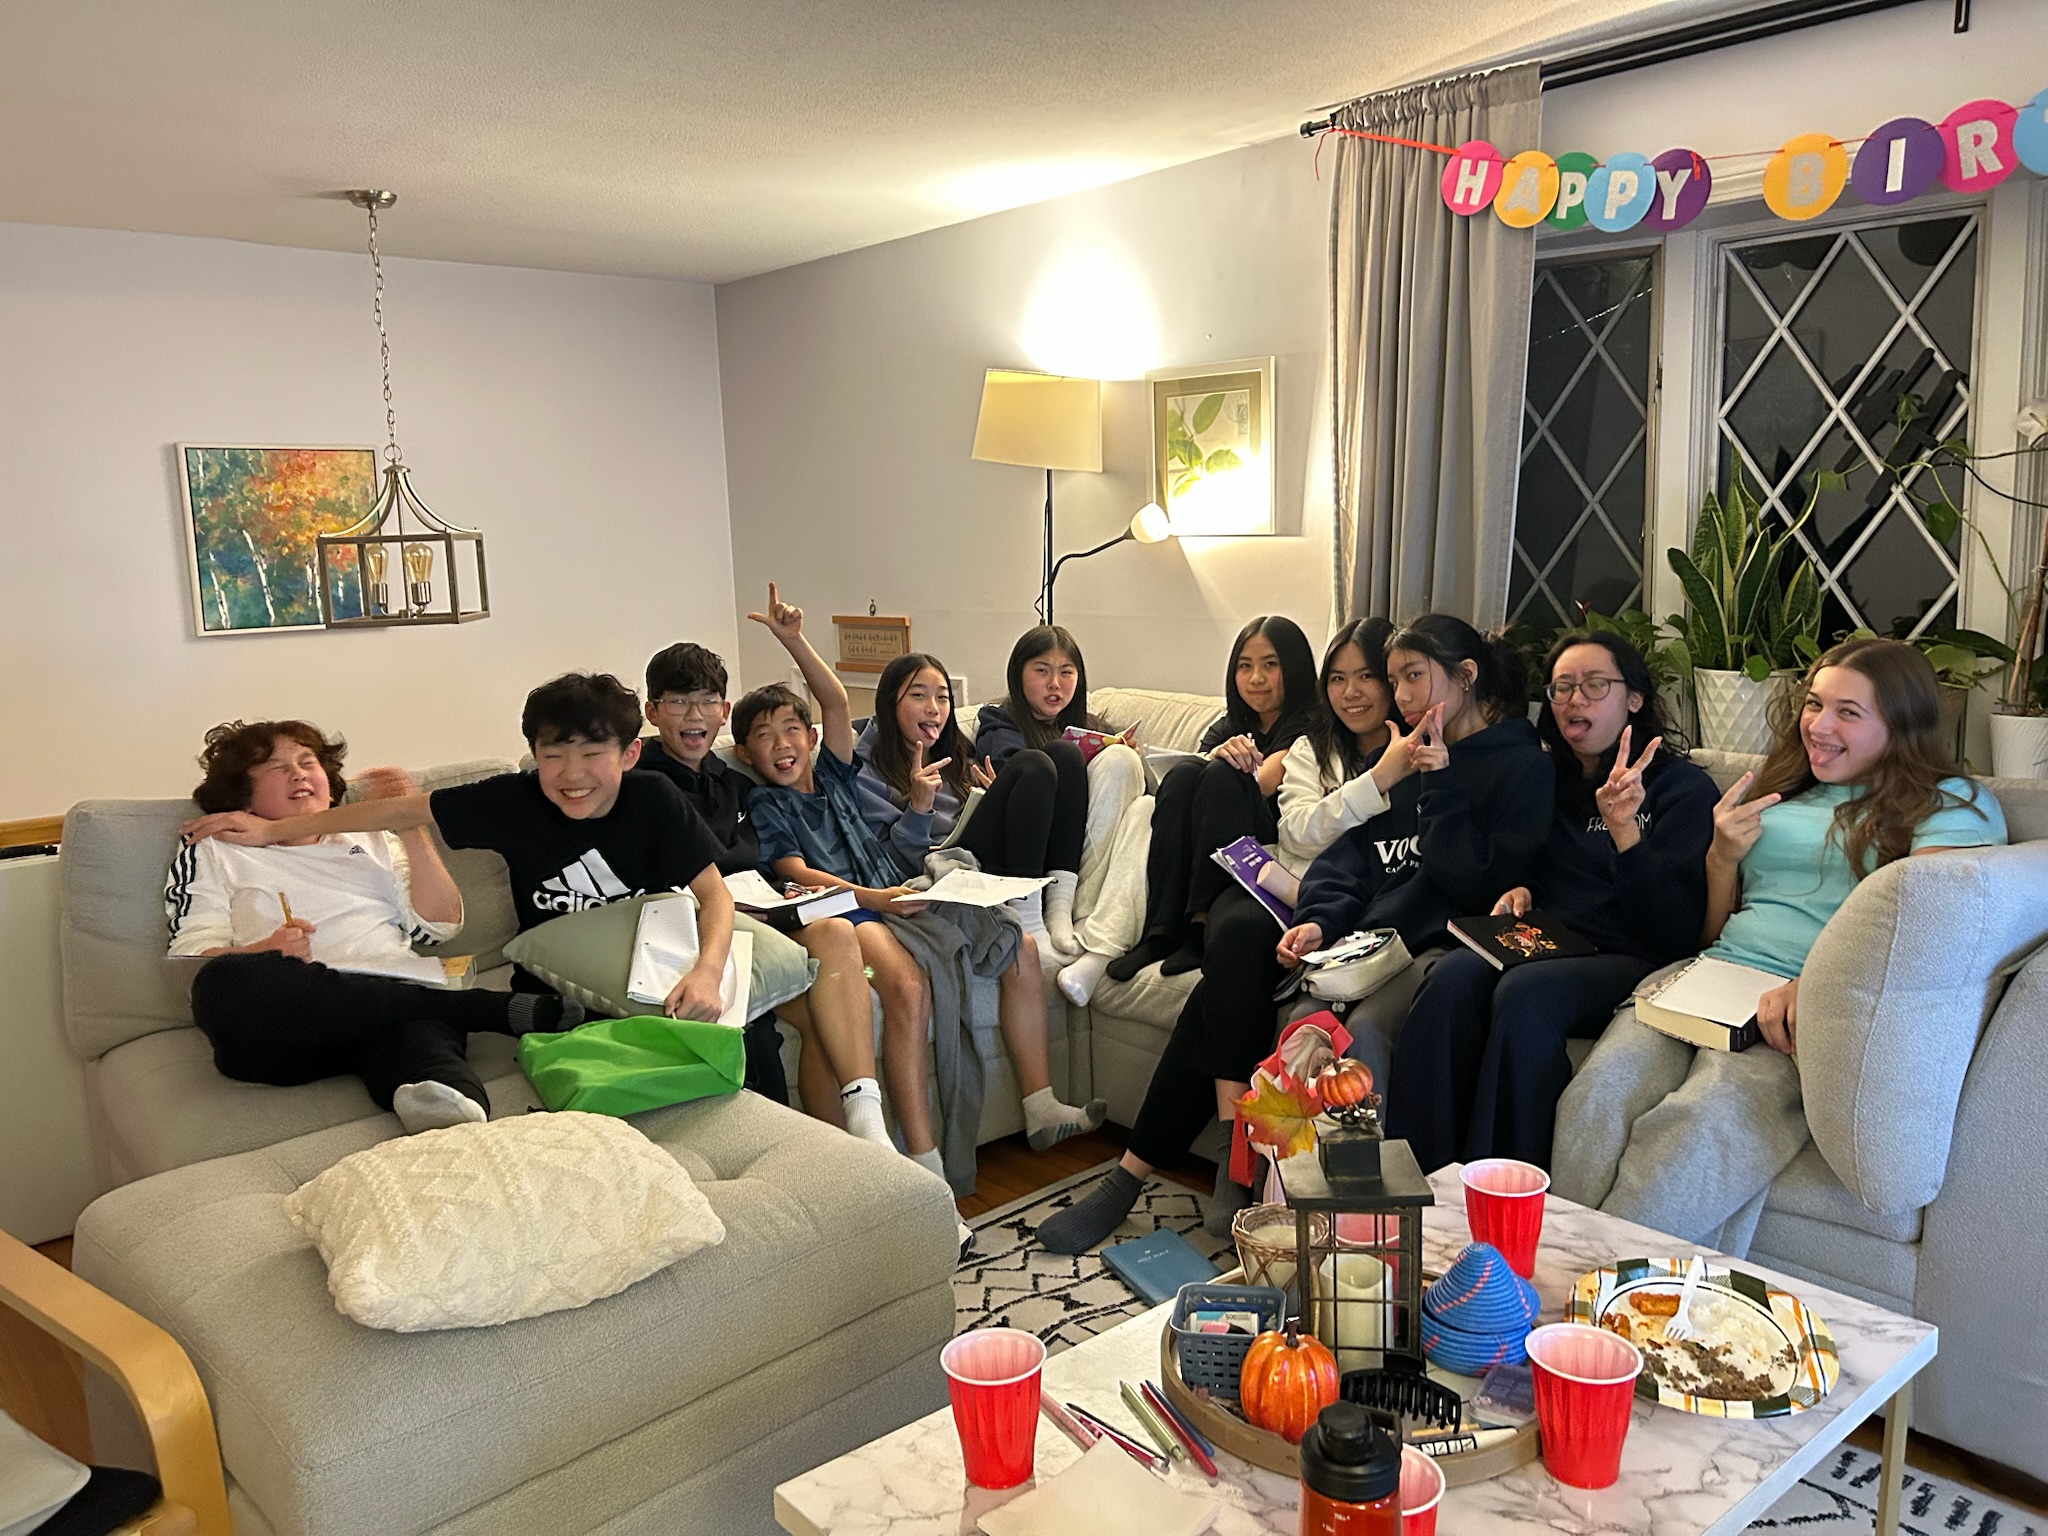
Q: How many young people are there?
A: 11